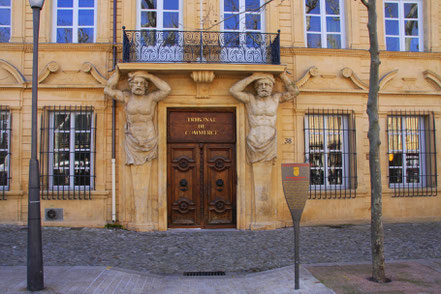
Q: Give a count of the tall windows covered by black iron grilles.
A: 4